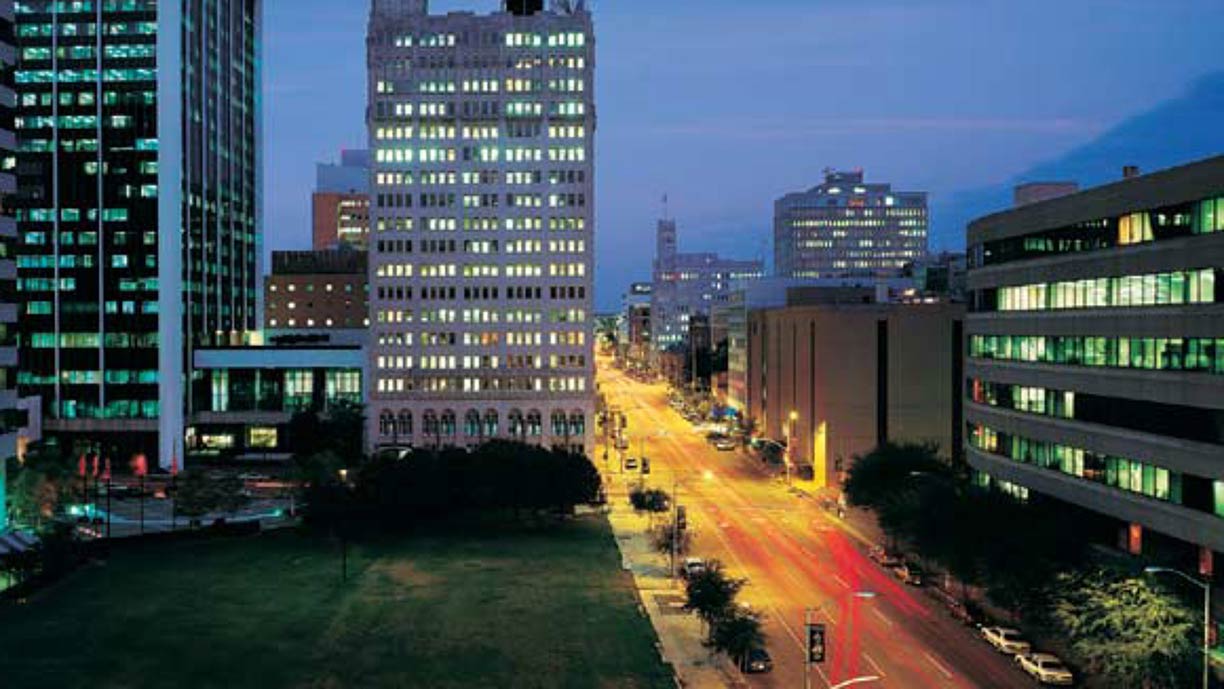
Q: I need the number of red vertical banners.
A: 5